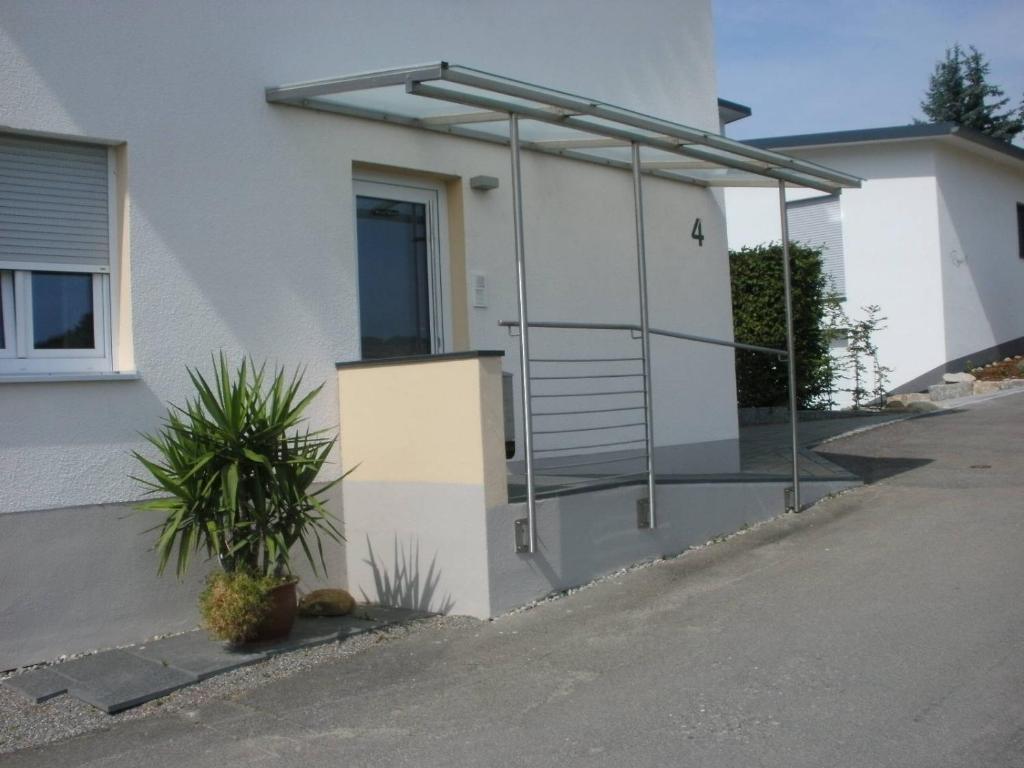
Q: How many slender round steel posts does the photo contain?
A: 3